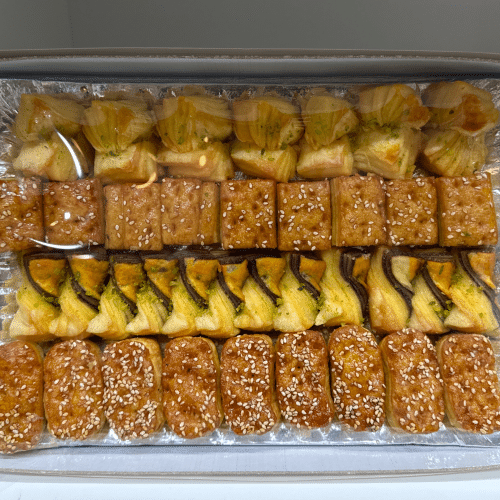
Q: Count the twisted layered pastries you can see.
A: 12